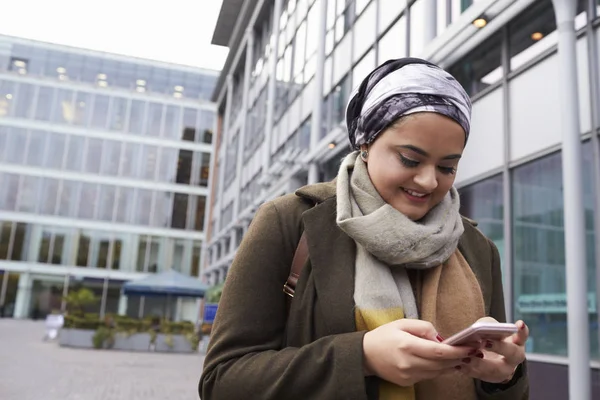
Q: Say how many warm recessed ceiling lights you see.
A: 3